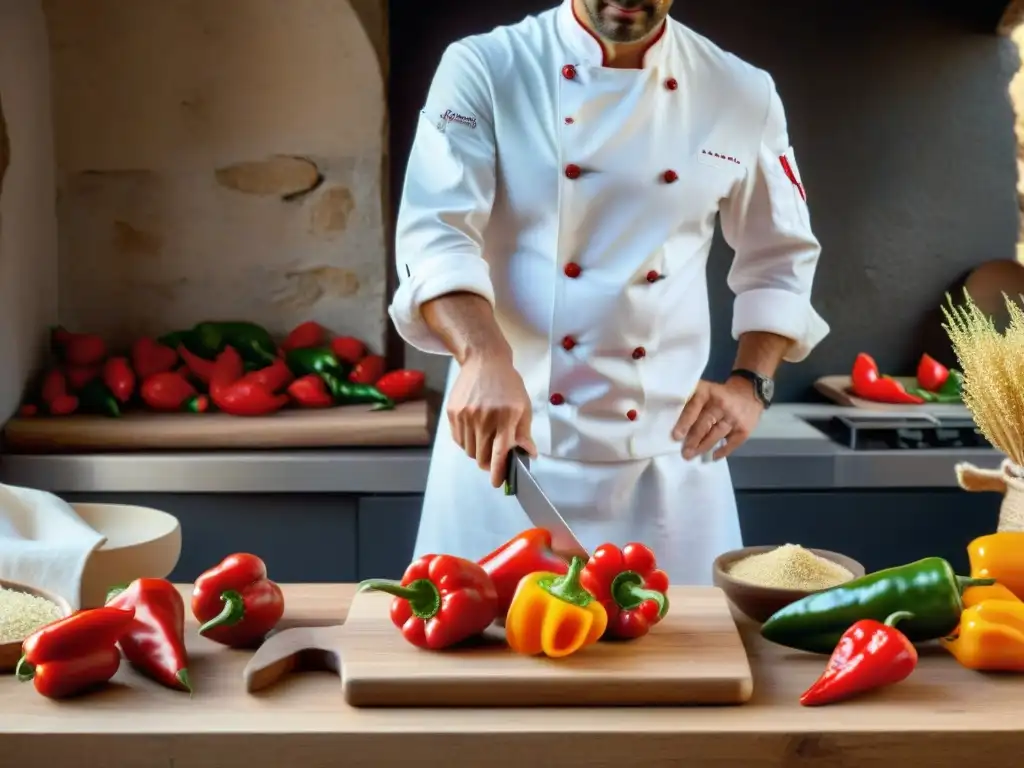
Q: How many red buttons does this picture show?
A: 11